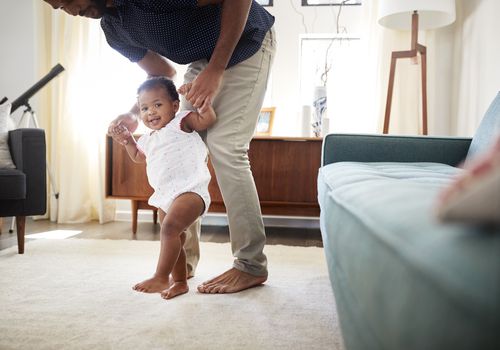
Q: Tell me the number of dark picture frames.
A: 2